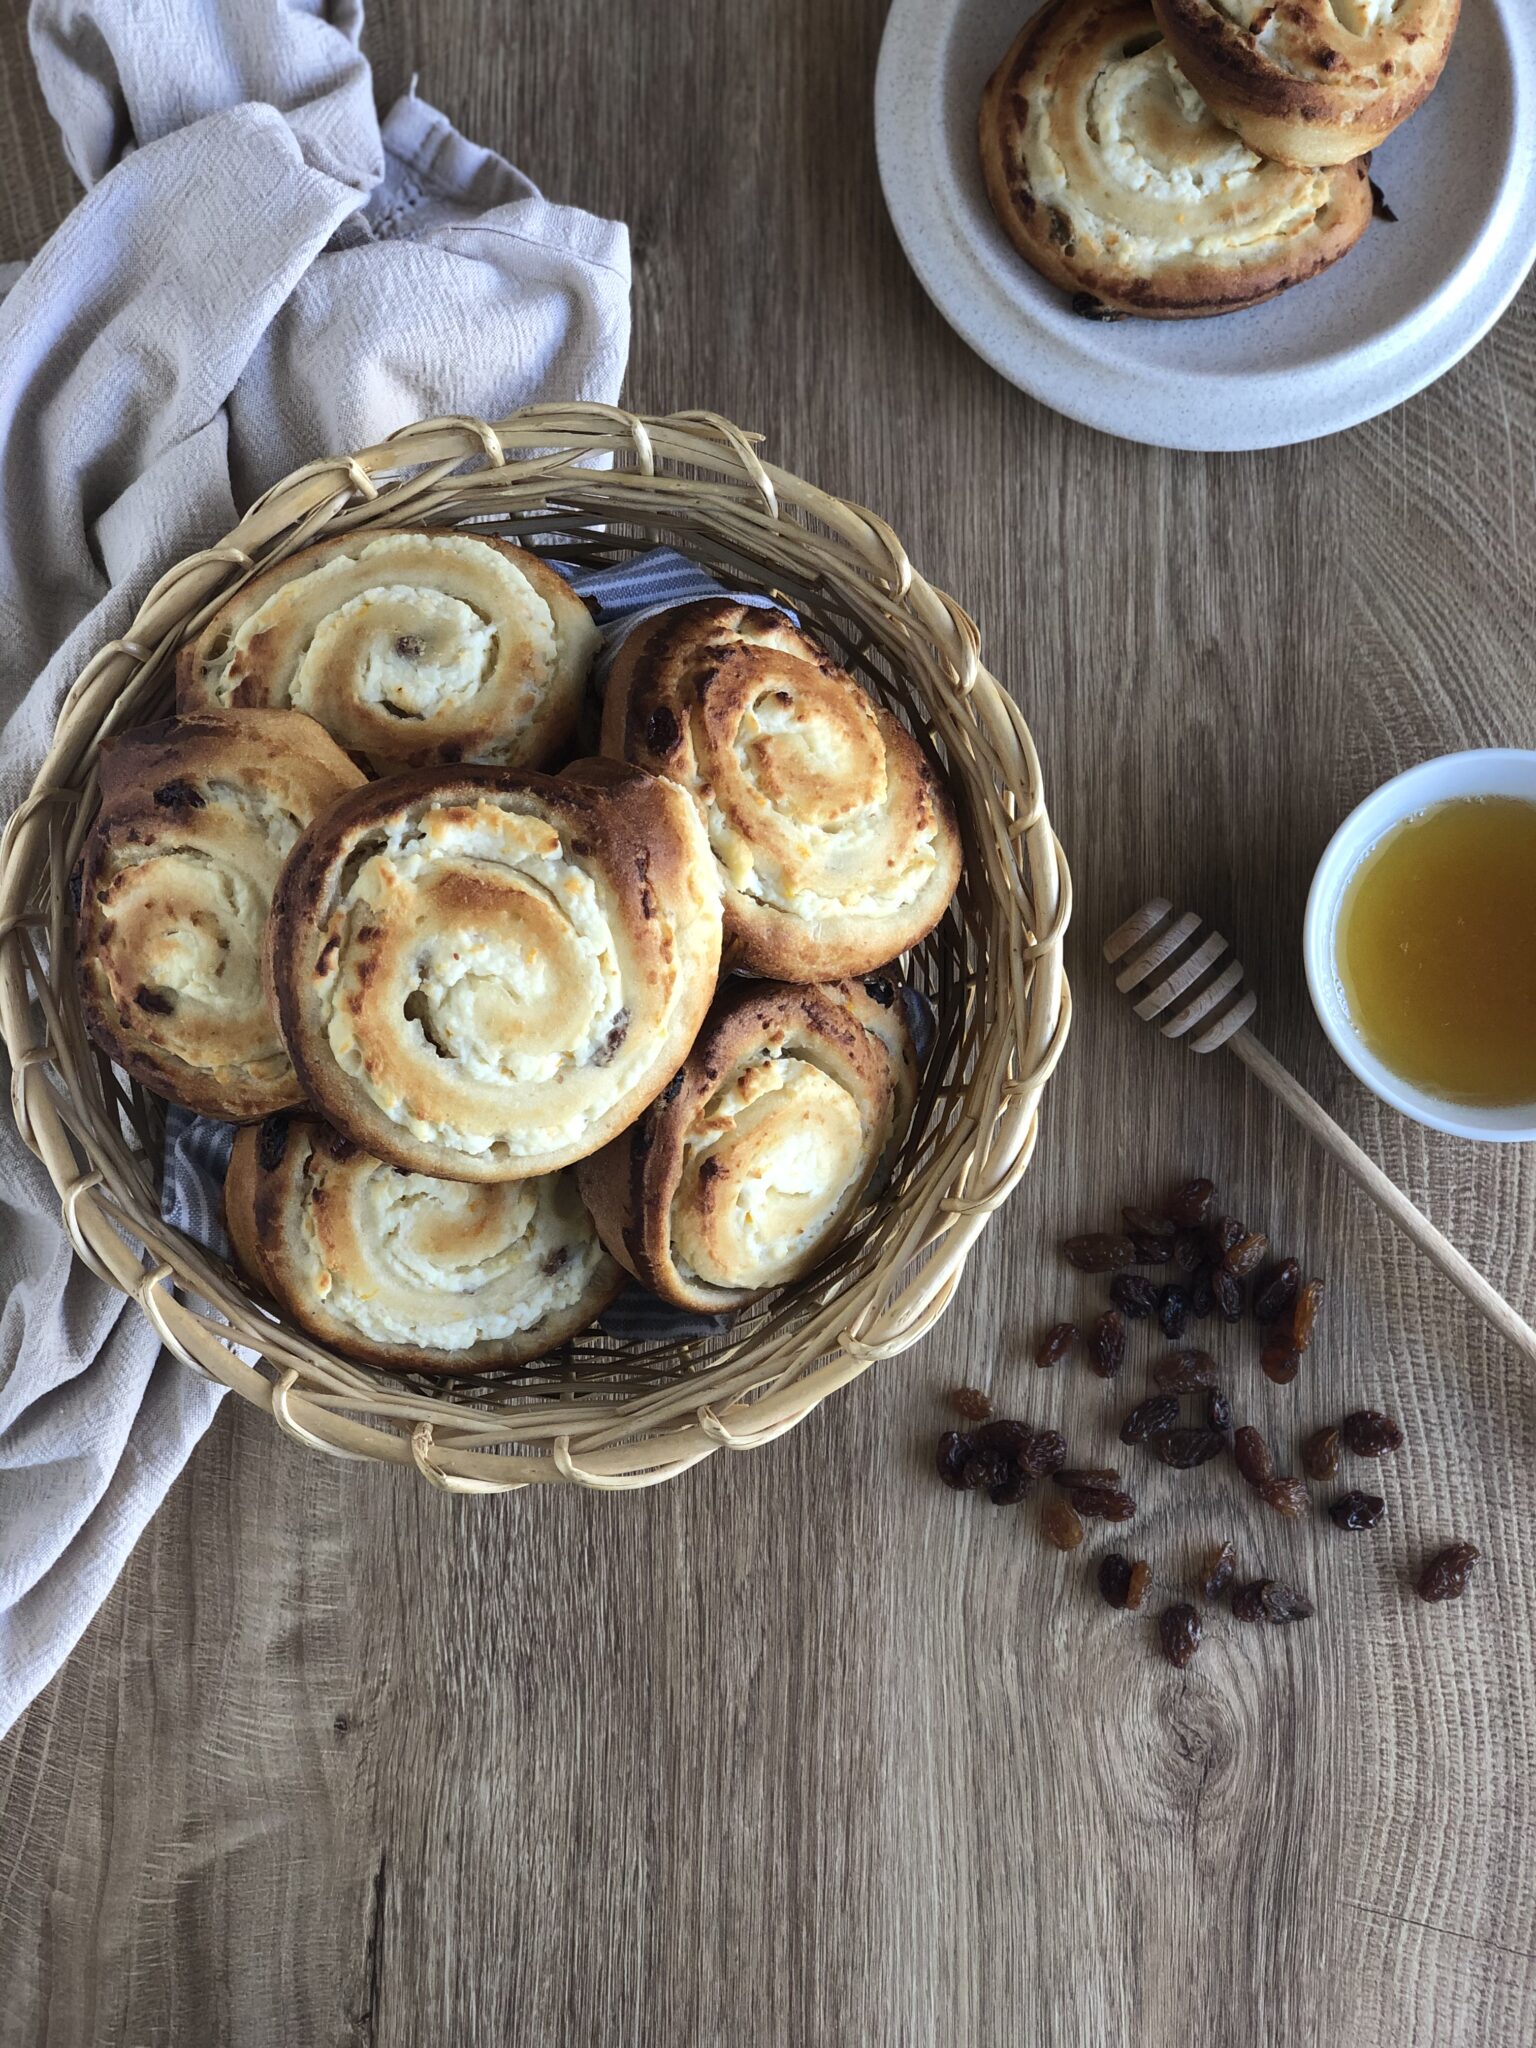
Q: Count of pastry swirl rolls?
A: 8